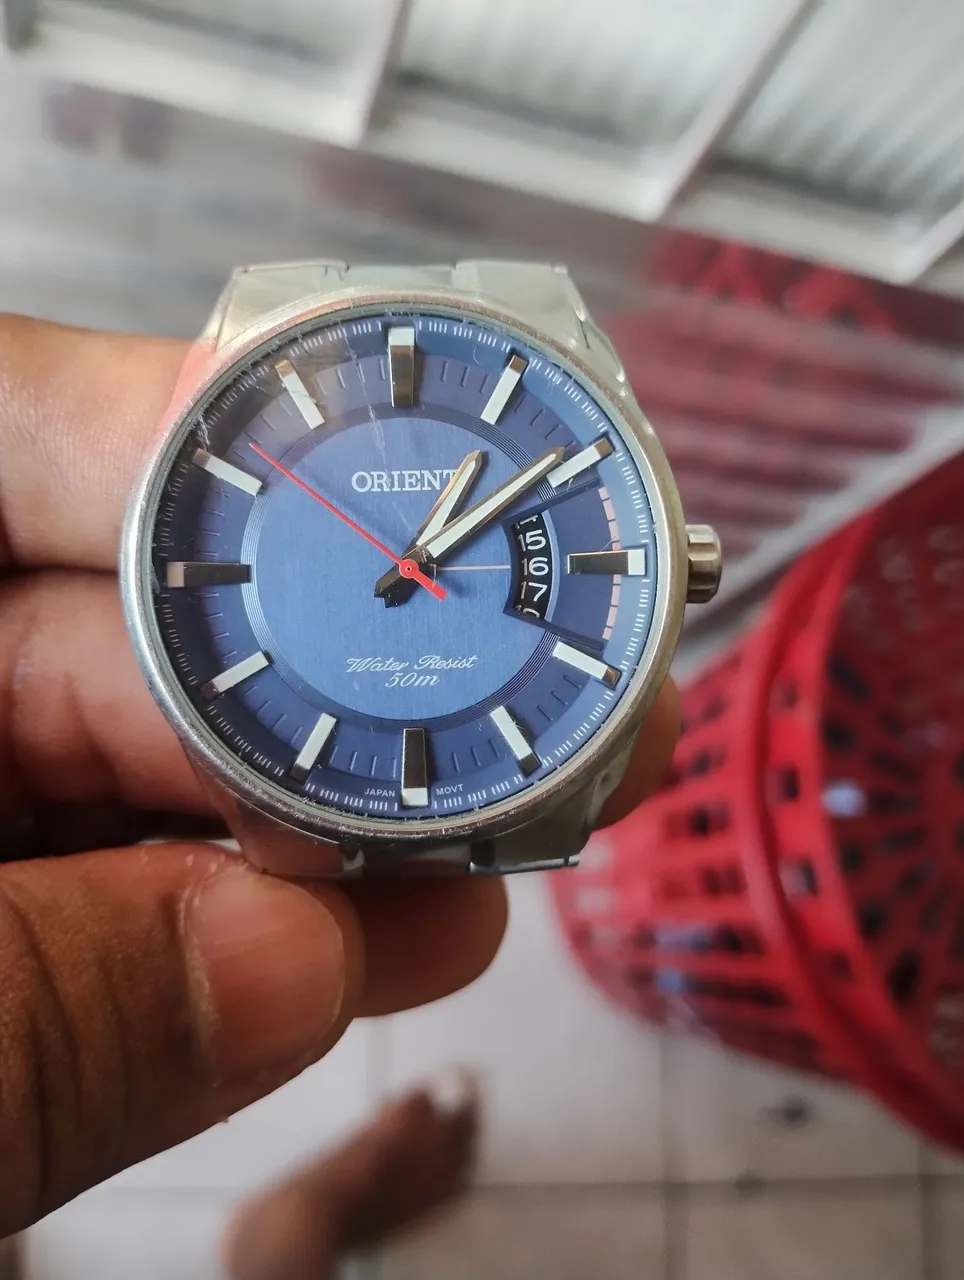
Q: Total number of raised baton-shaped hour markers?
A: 12